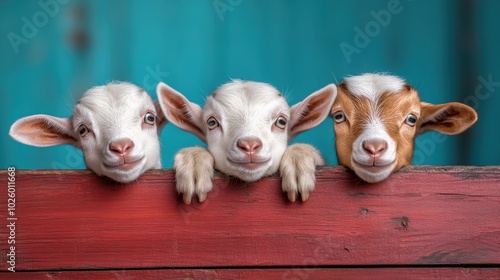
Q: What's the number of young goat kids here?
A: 3